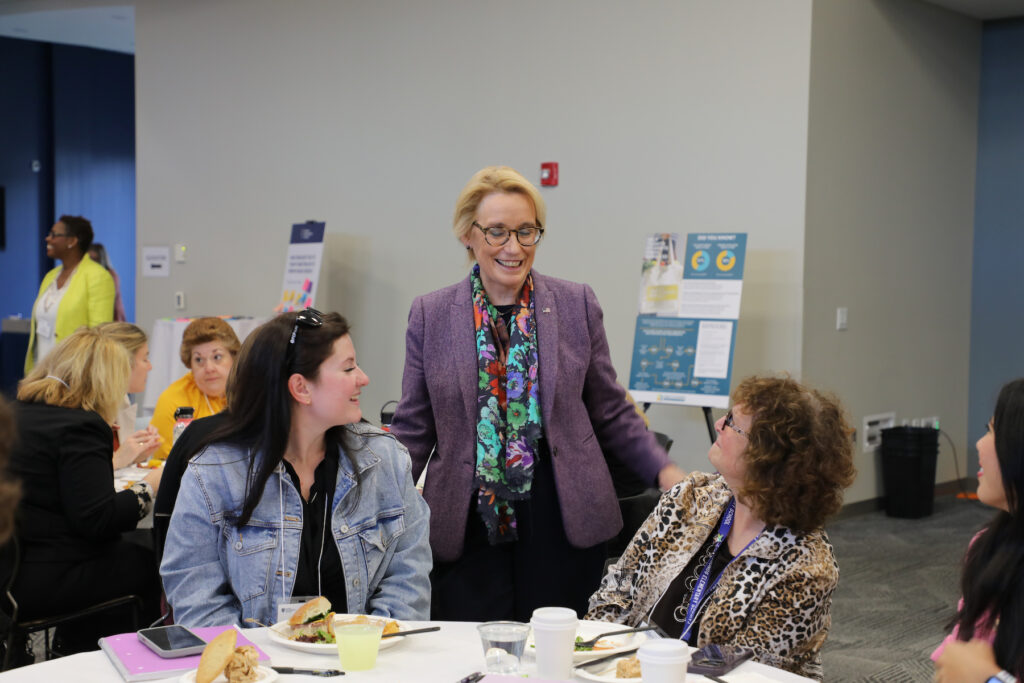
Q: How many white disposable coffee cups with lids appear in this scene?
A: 2